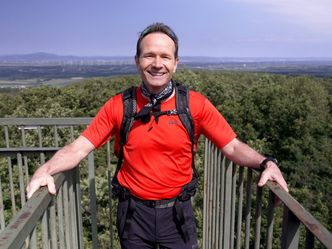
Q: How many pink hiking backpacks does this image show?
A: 0